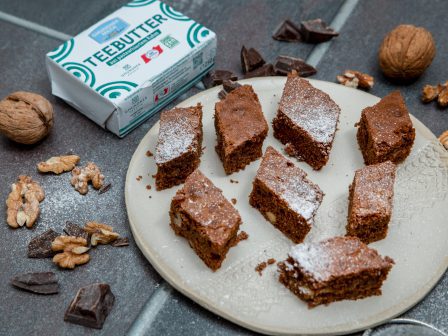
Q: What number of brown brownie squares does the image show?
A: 8